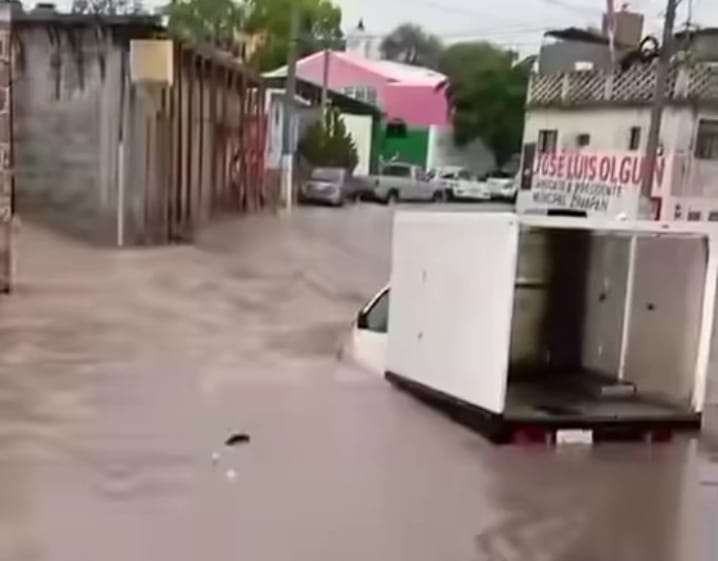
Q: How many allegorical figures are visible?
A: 0